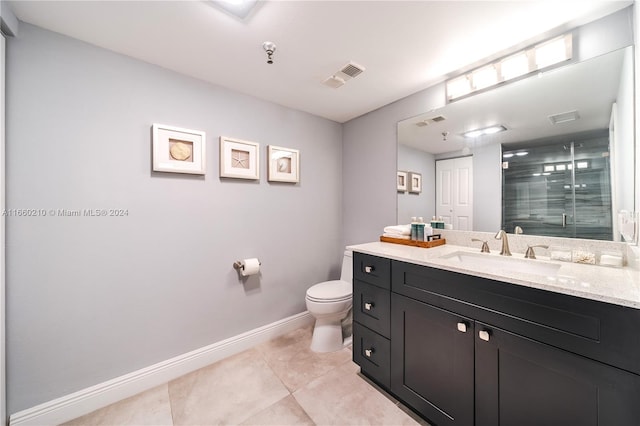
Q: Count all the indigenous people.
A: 0